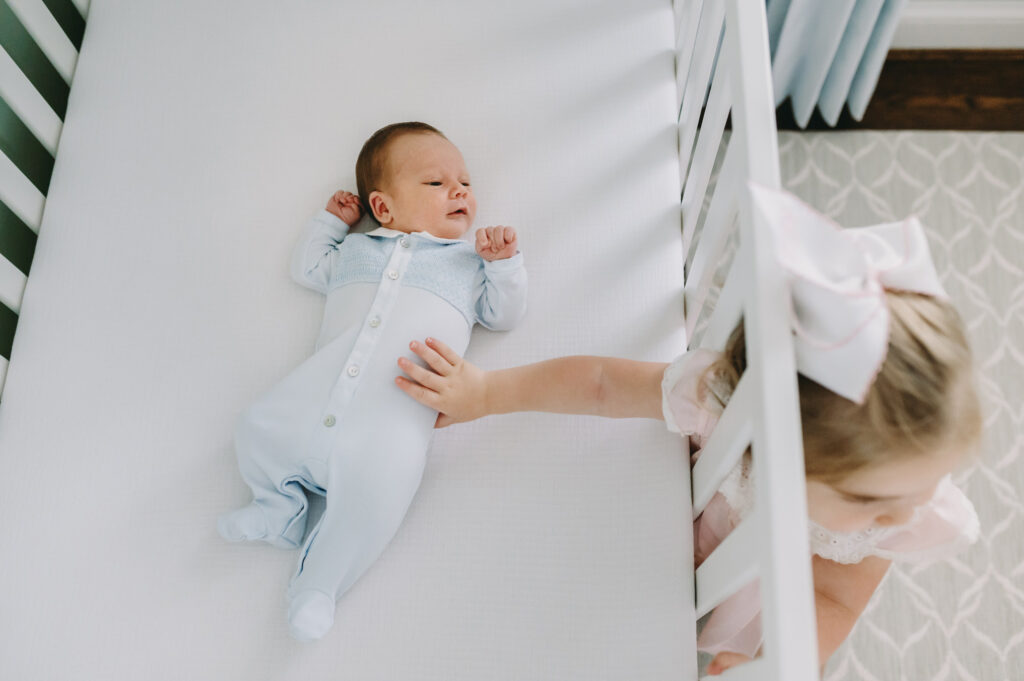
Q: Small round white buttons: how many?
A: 5